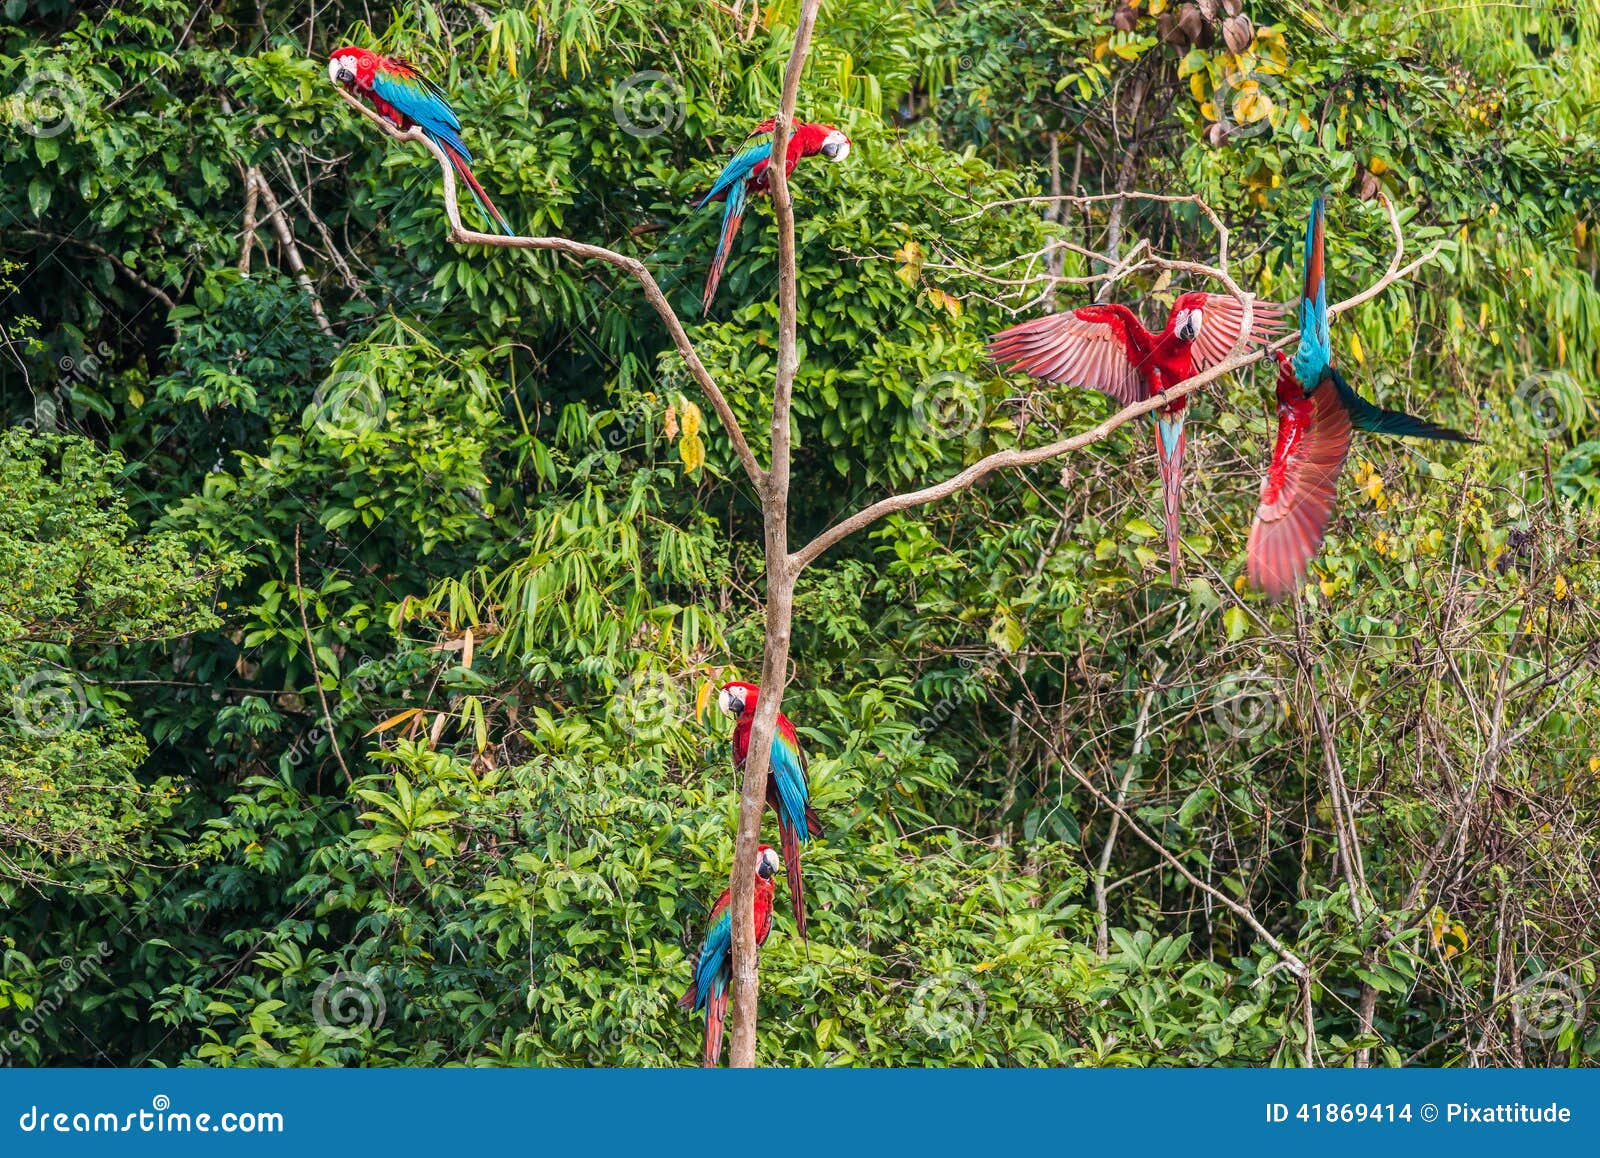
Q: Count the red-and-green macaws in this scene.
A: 6